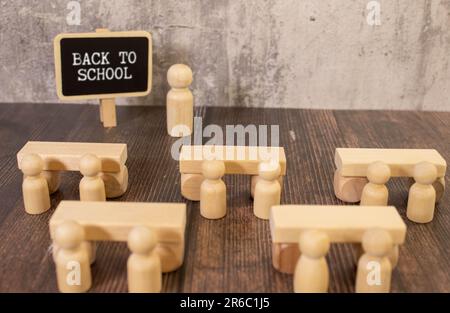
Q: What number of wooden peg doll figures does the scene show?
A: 11